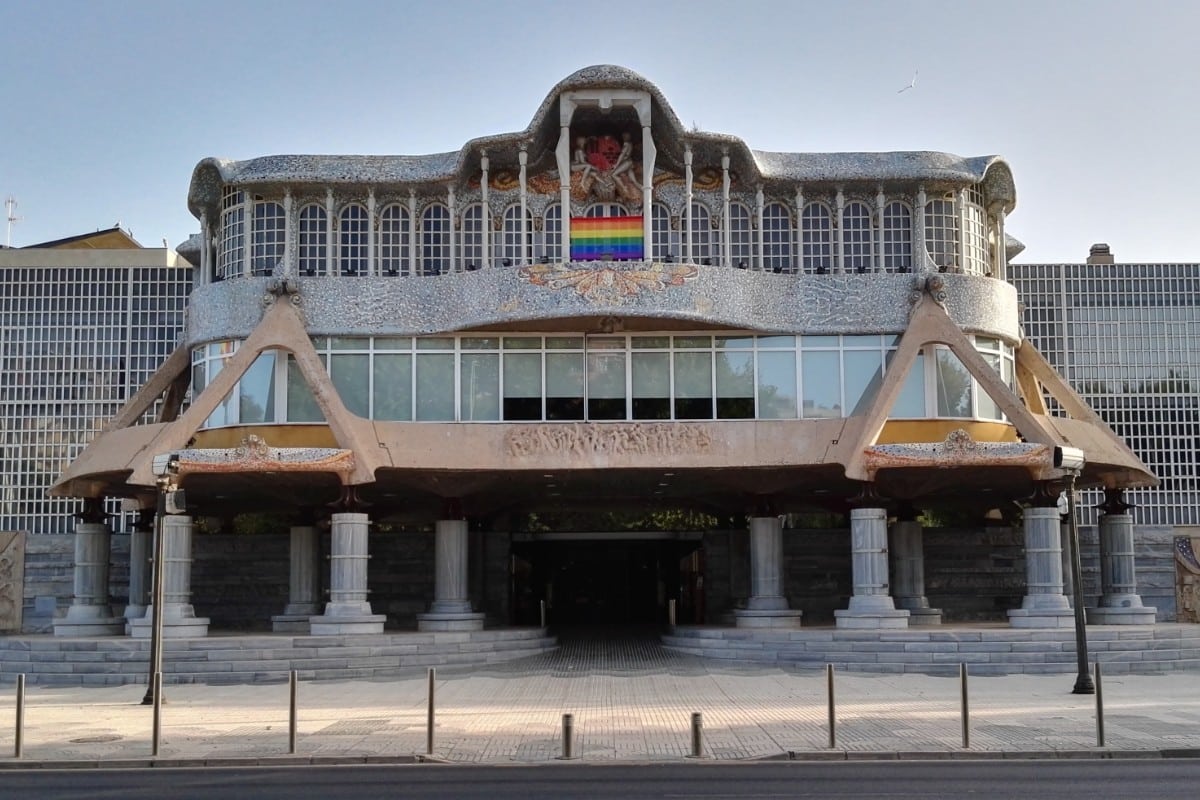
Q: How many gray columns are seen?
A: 12